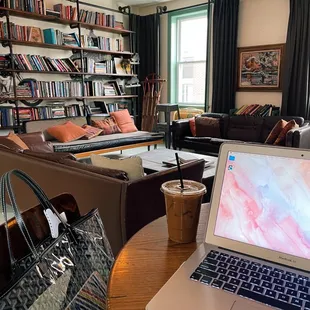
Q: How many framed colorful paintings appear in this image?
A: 1